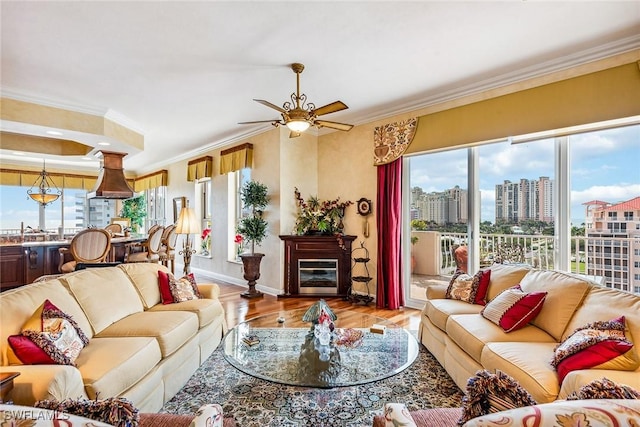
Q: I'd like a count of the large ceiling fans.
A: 1